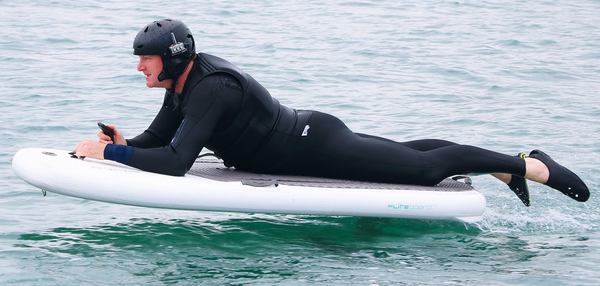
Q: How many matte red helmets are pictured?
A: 0